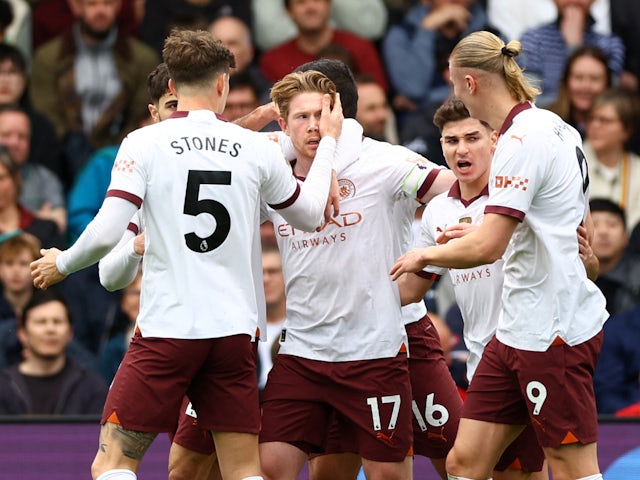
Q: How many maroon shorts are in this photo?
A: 6